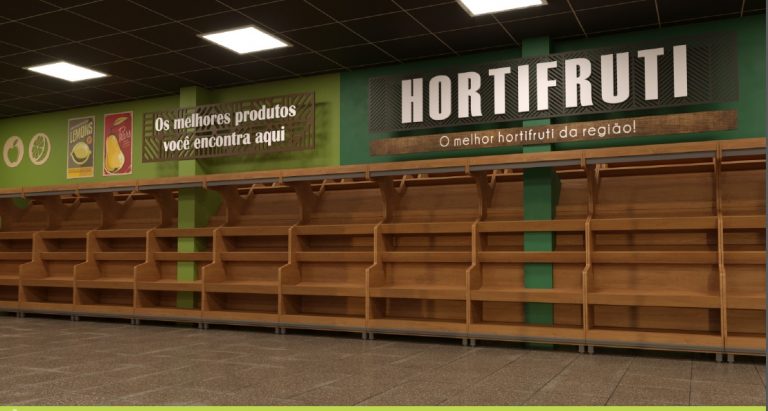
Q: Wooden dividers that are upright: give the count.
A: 9